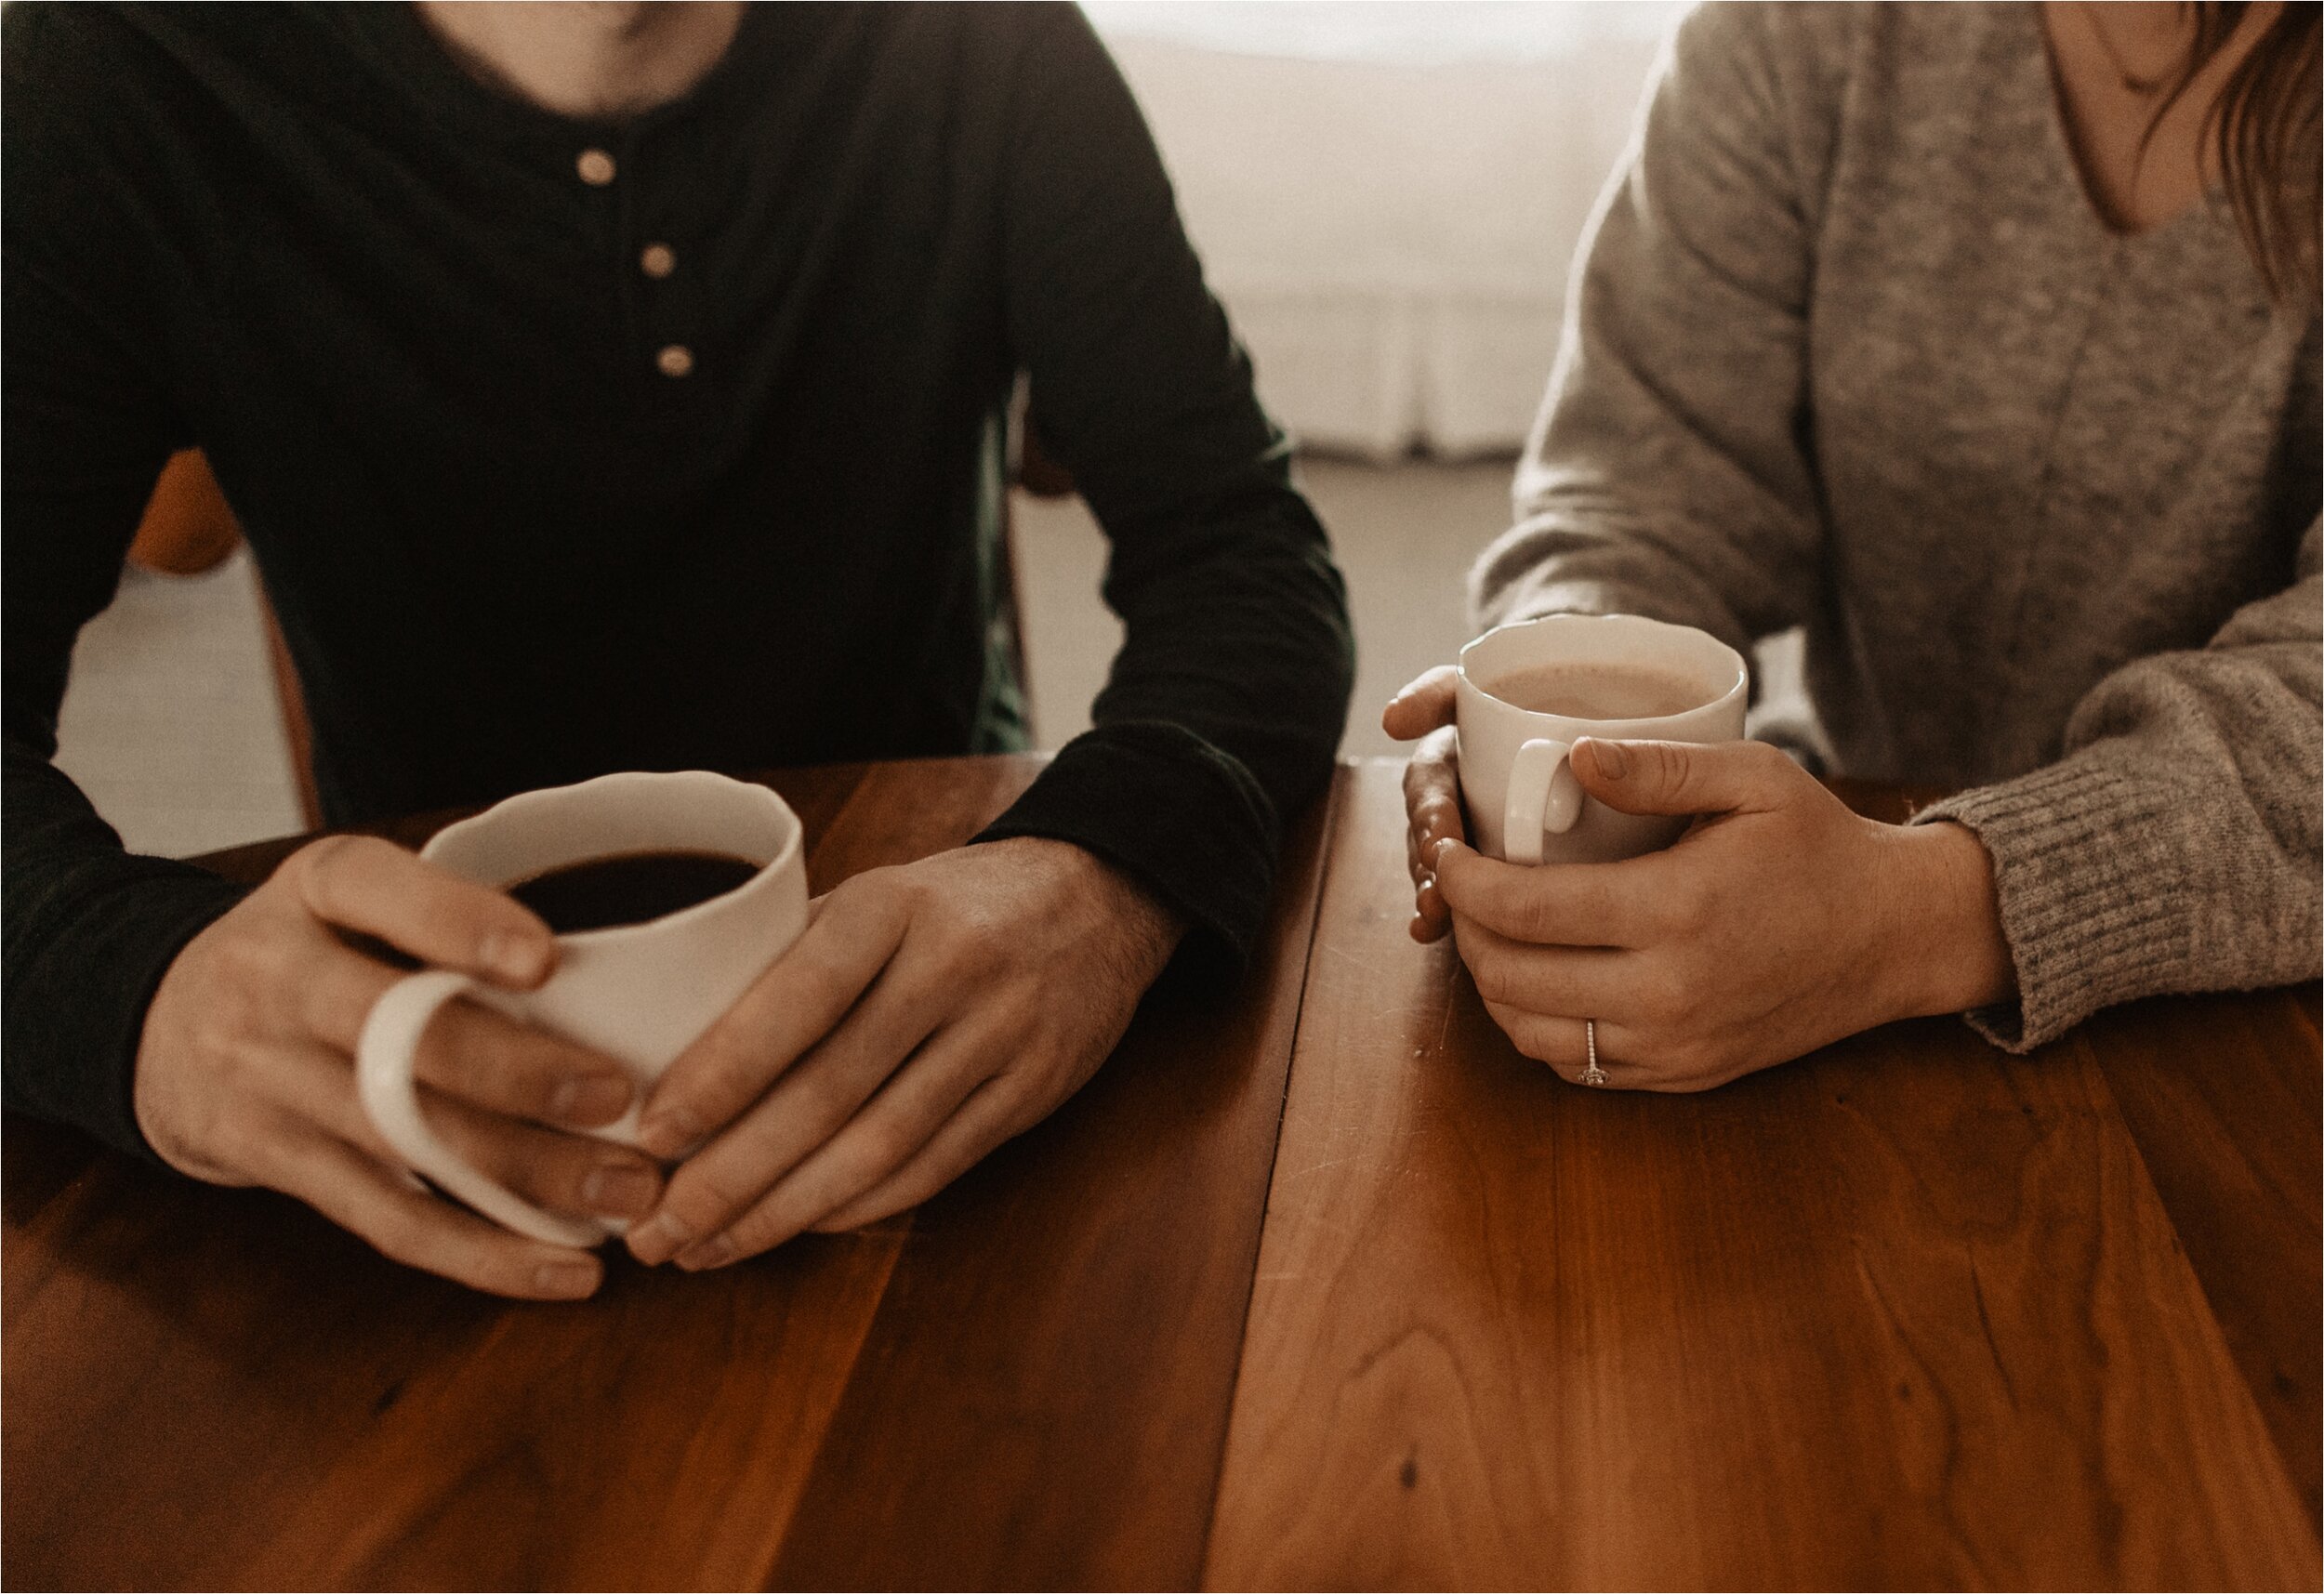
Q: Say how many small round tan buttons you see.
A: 3